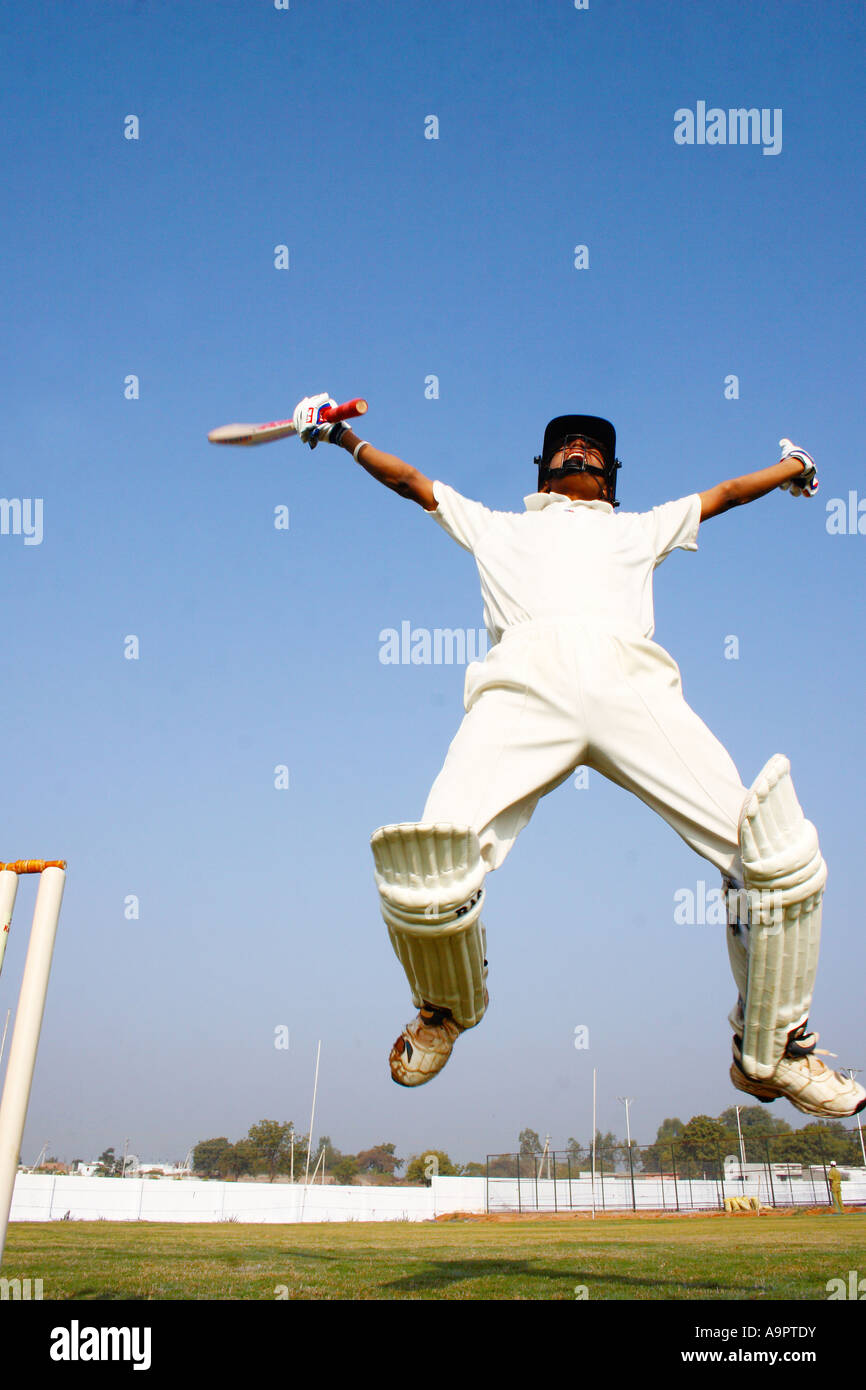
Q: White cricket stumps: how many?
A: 2